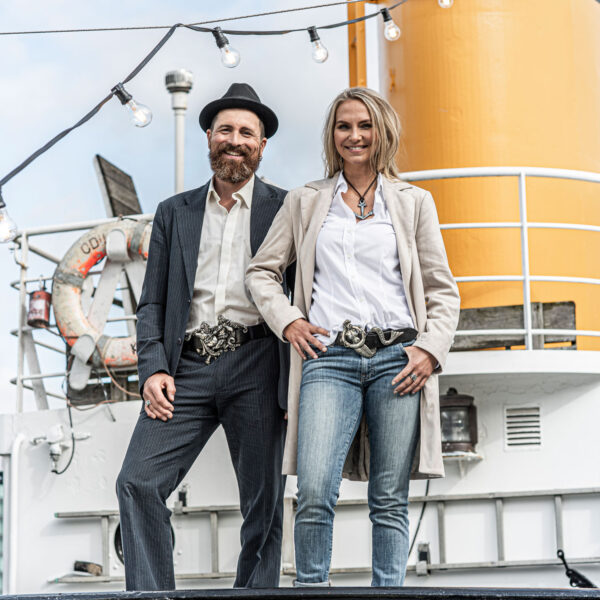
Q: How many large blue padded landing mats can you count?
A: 0